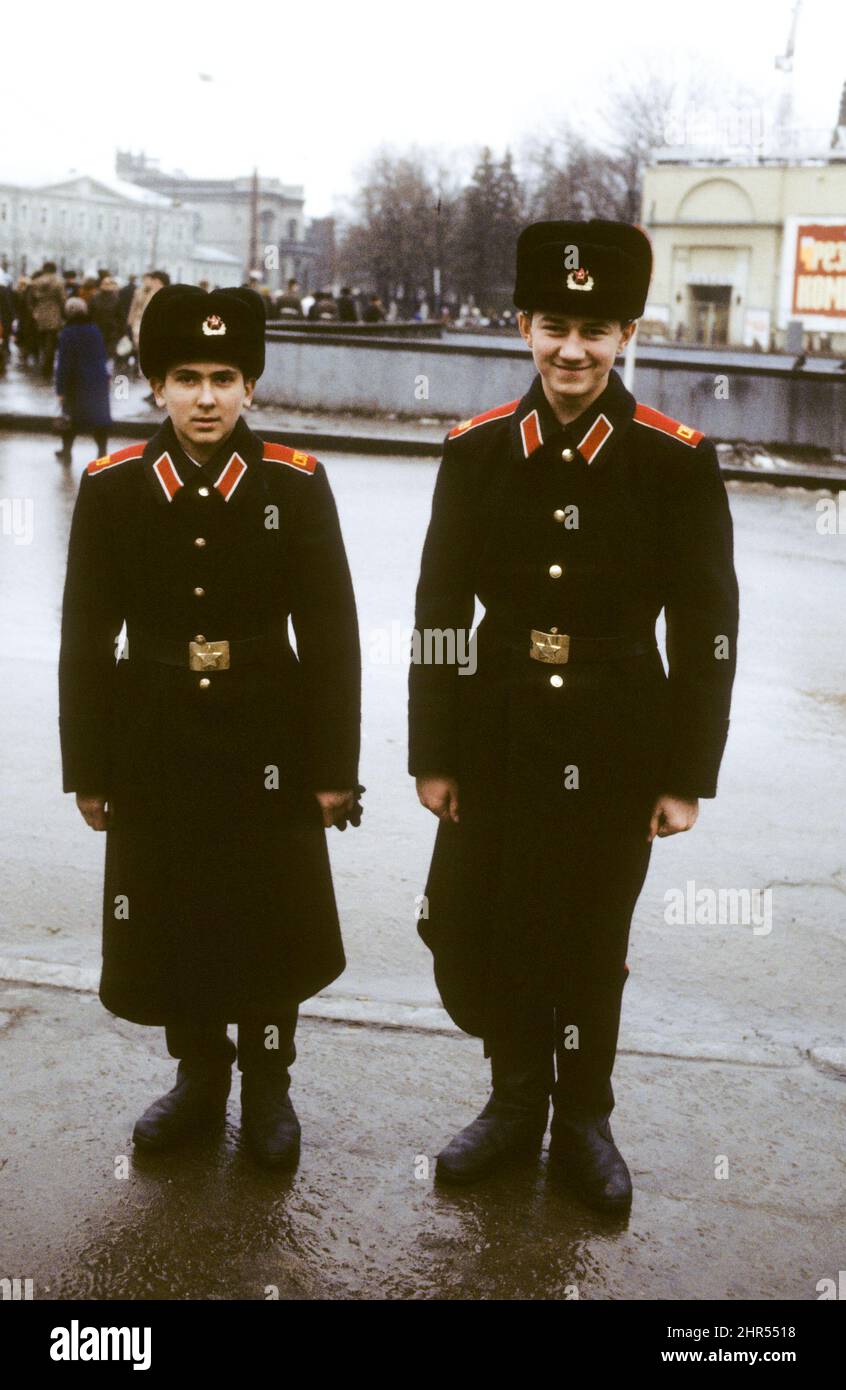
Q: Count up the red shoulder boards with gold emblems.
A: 4